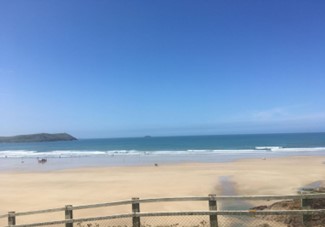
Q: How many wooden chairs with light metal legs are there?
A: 0